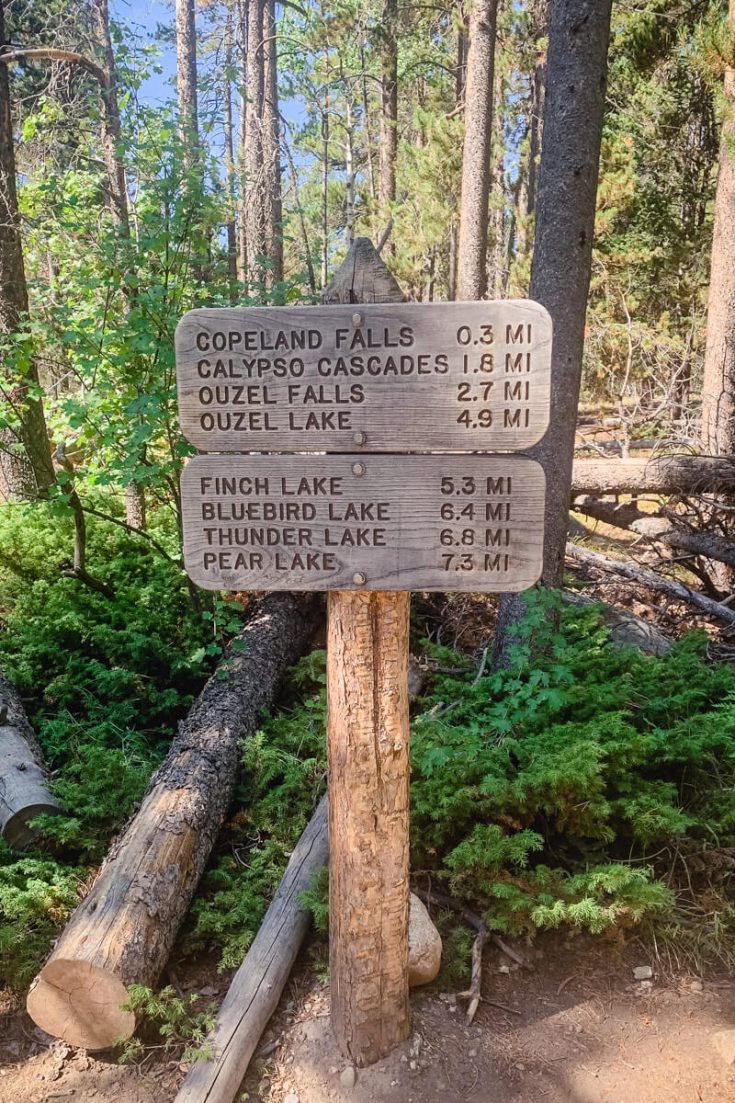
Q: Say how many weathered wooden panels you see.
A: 2